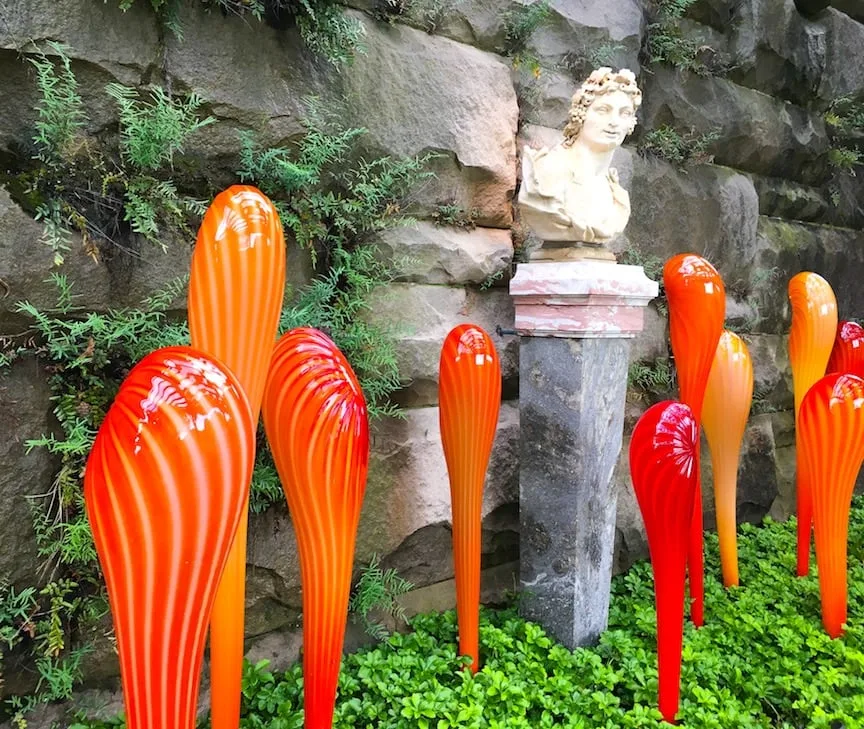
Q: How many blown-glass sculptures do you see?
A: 10